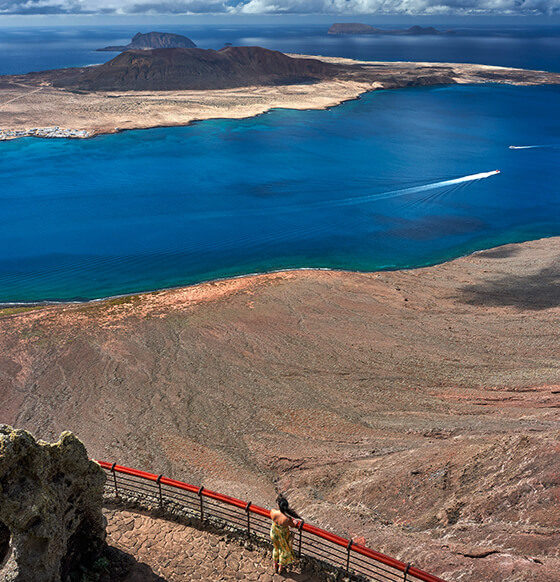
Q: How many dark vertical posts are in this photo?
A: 7